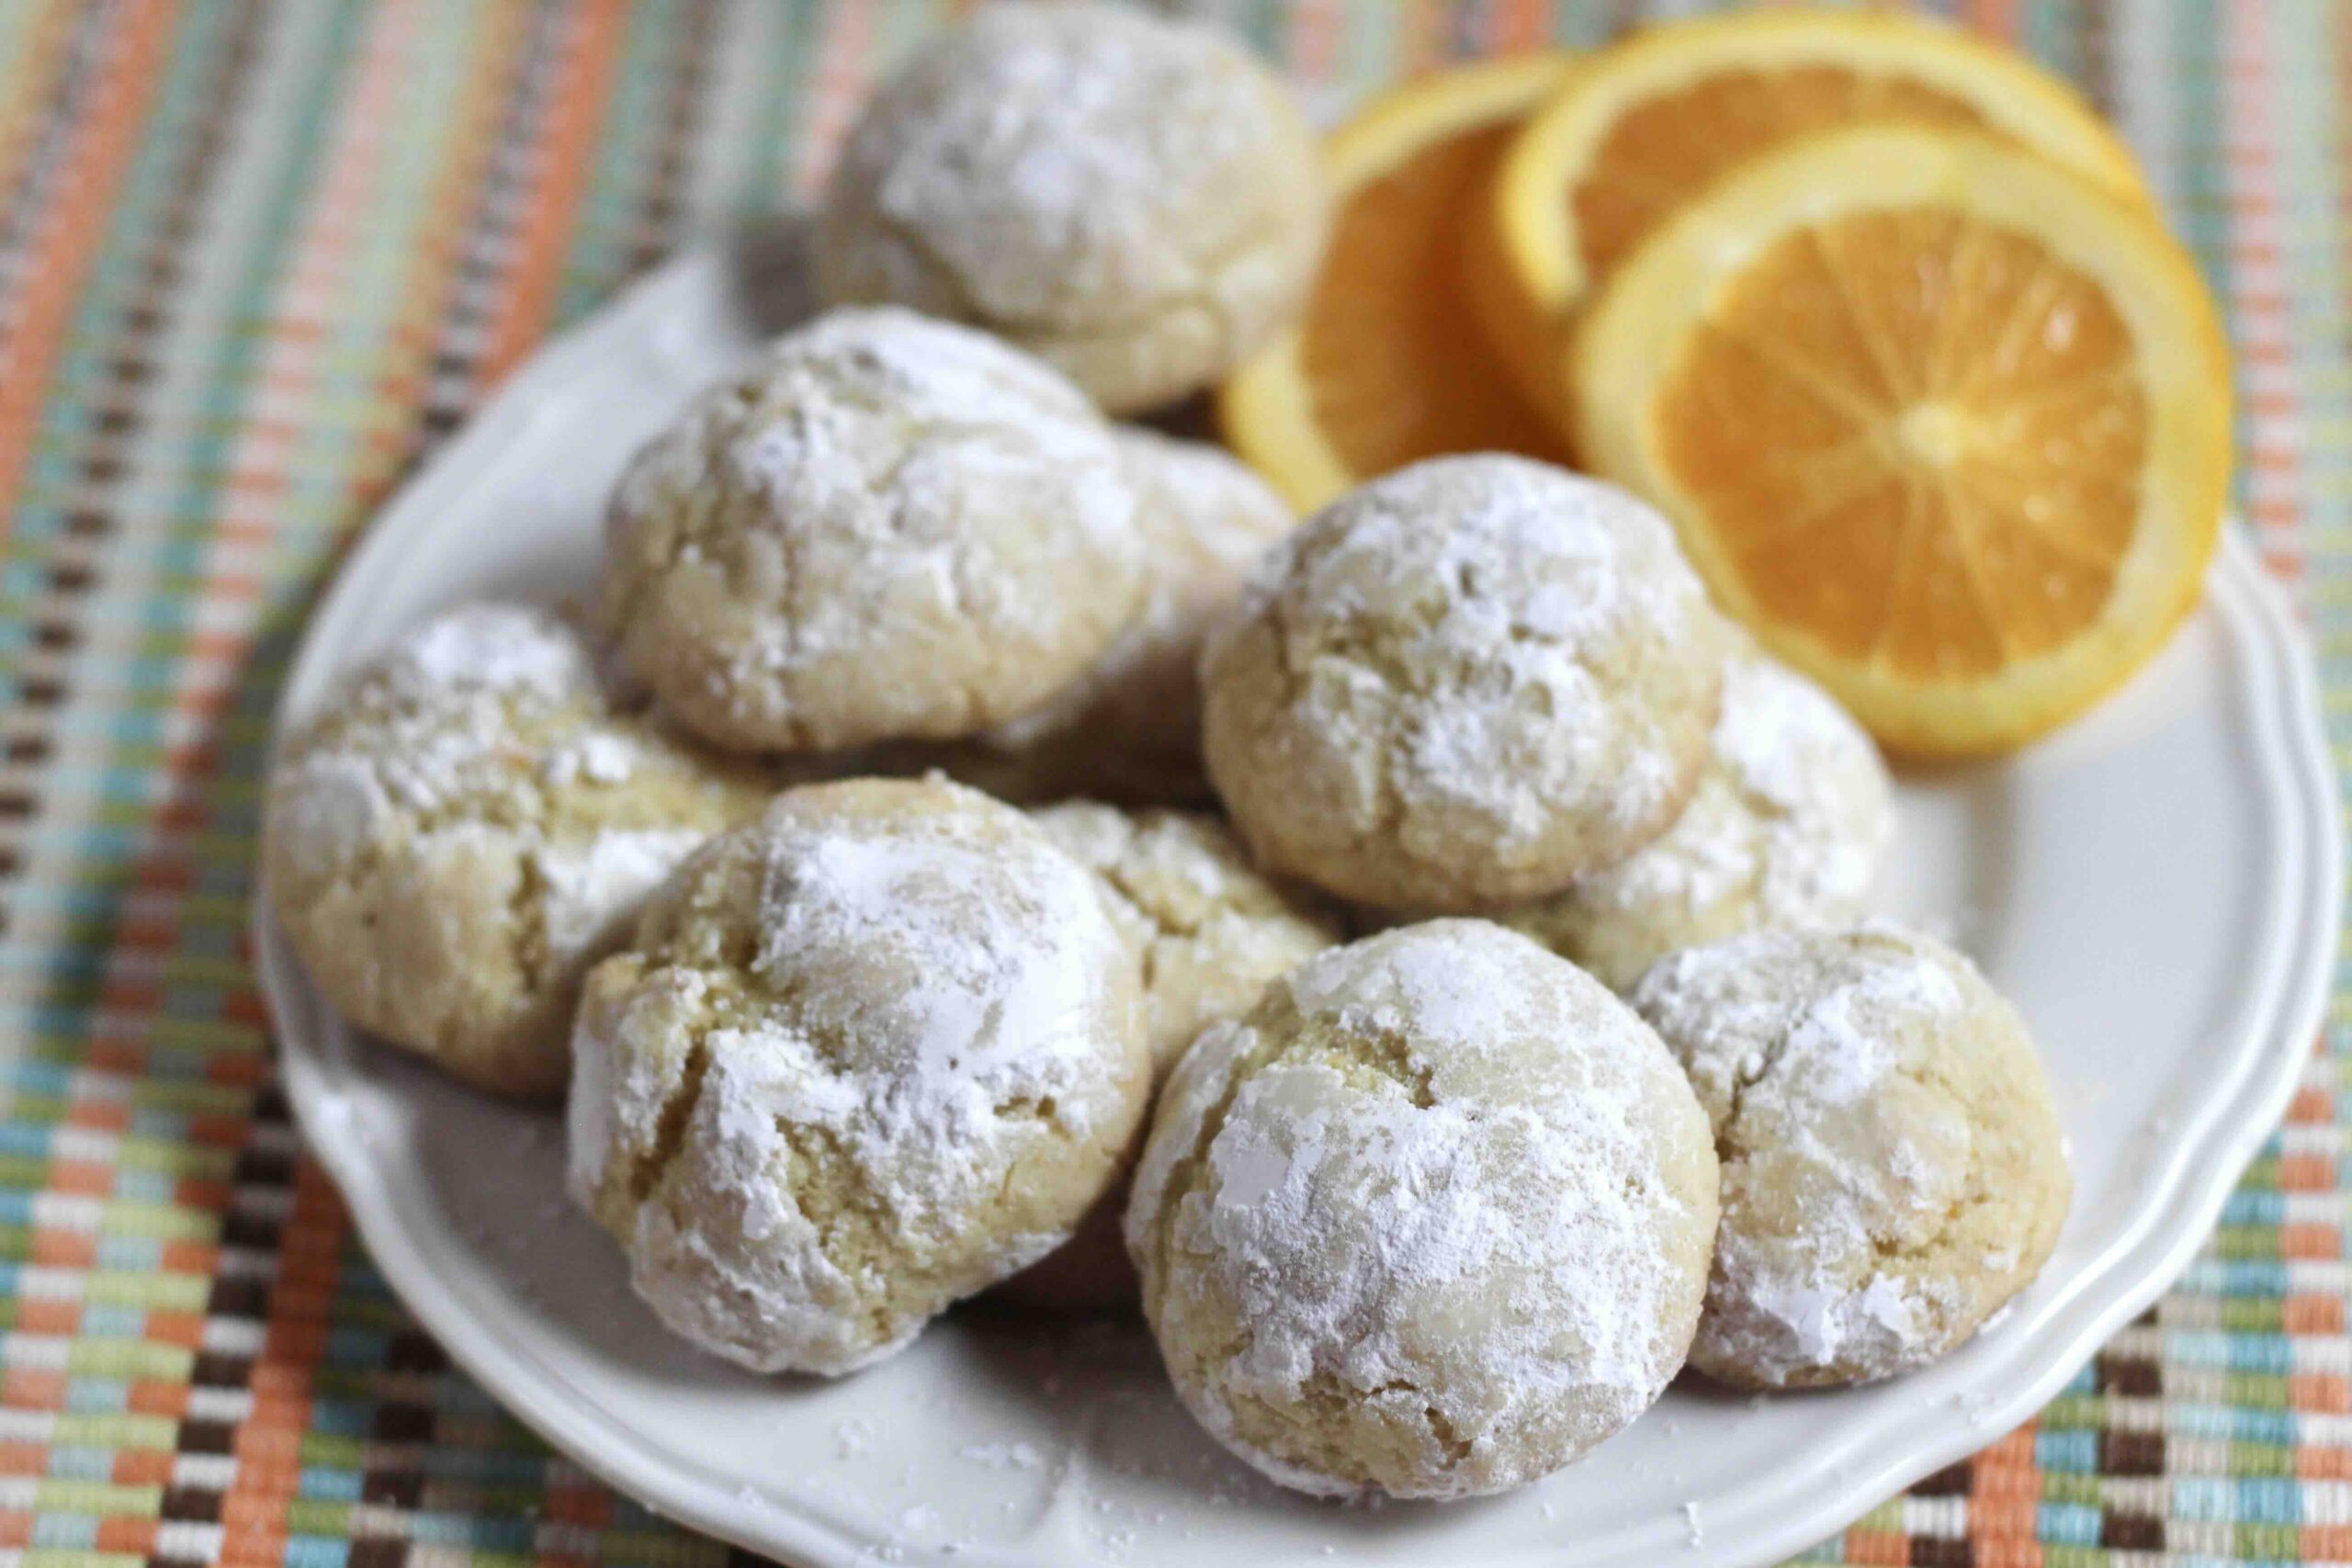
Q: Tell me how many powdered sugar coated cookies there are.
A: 10